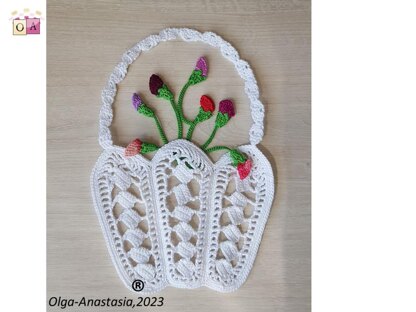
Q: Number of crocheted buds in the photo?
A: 7